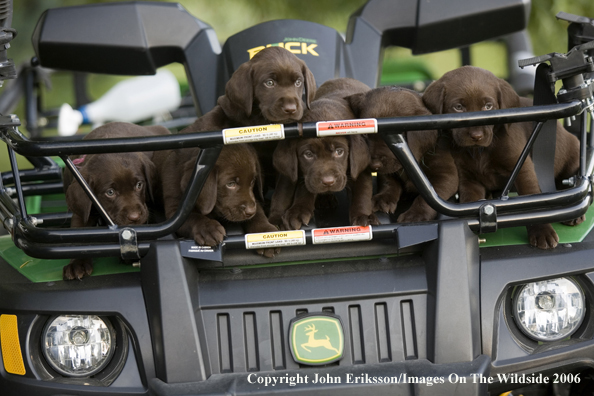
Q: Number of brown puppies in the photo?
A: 6